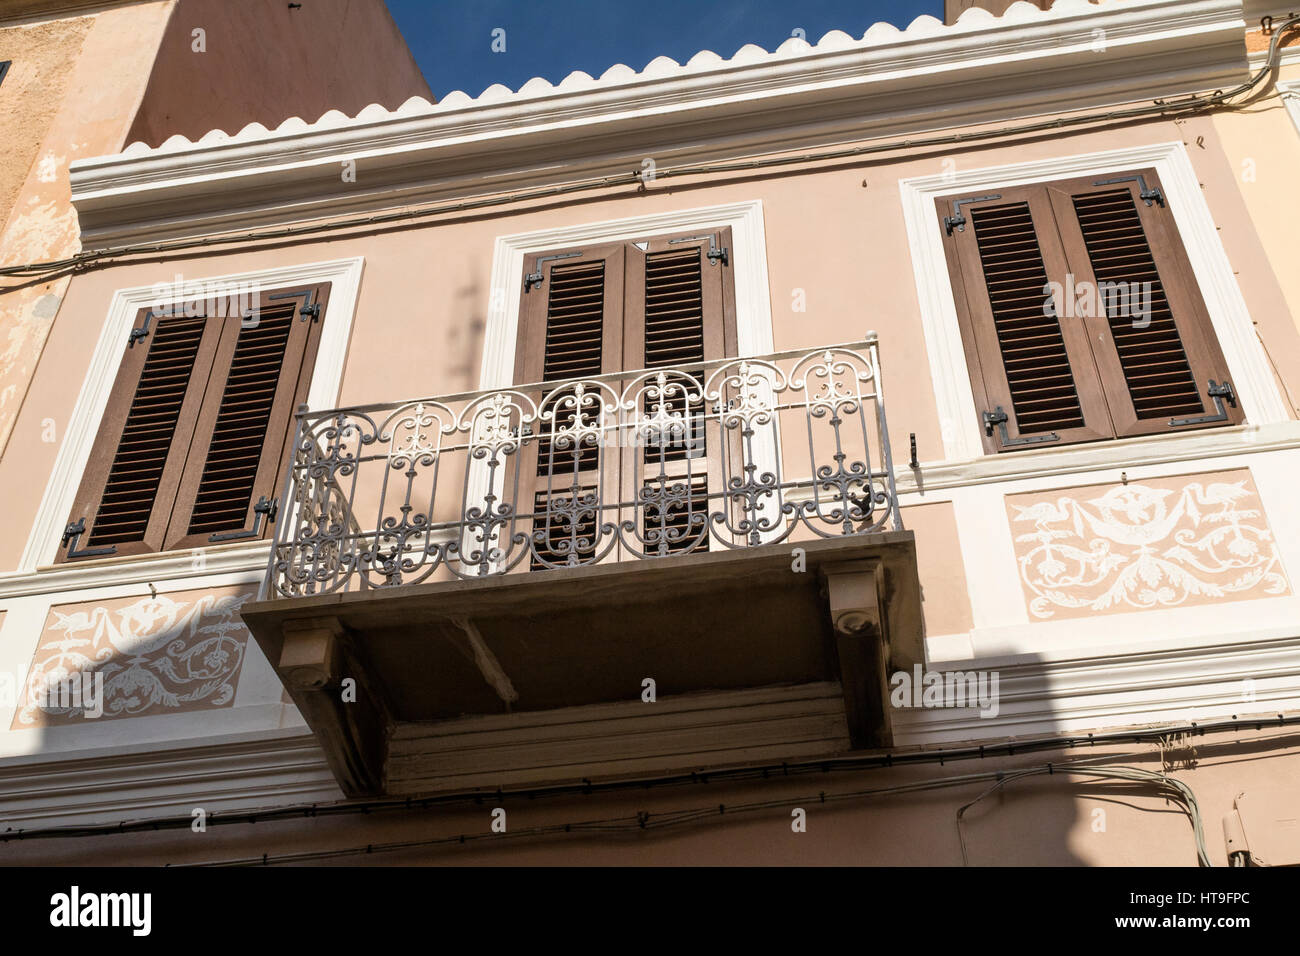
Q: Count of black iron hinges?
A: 12